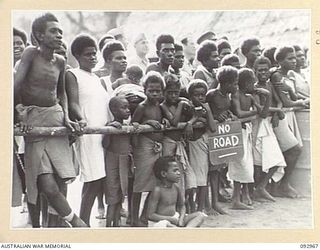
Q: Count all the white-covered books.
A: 0